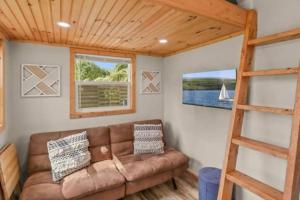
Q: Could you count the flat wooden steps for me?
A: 5